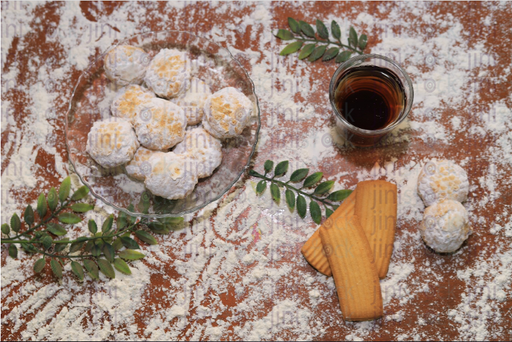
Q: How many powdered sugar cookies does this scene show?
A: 12